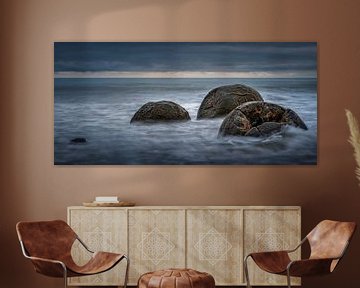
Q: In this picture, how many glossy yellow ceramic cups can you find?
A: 0